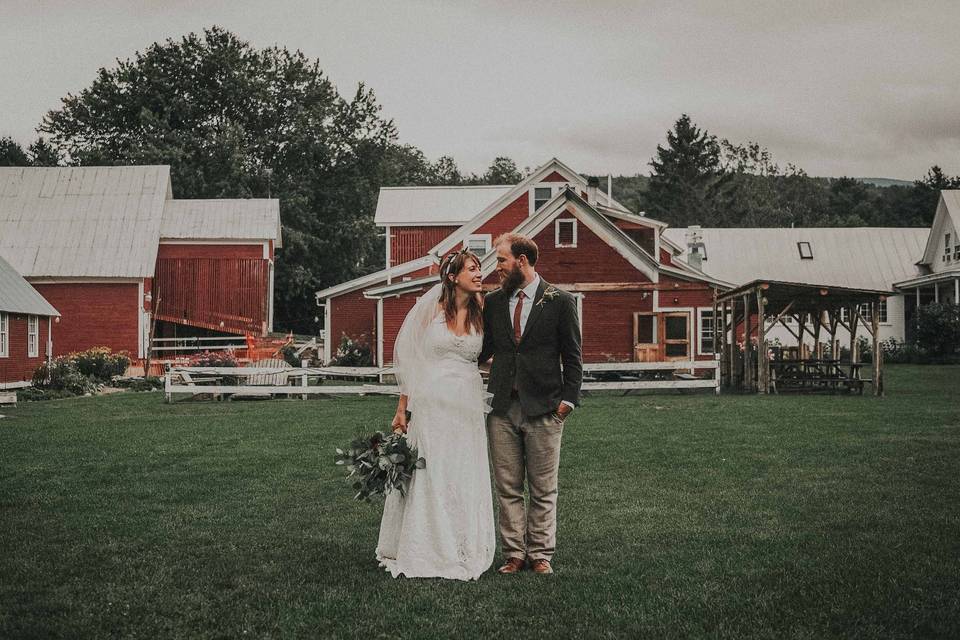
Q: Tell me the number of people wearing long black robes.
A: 0